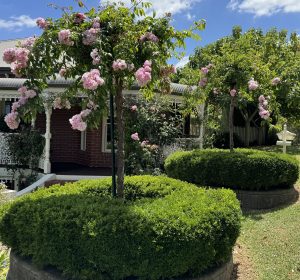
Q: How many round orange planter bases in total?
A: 0